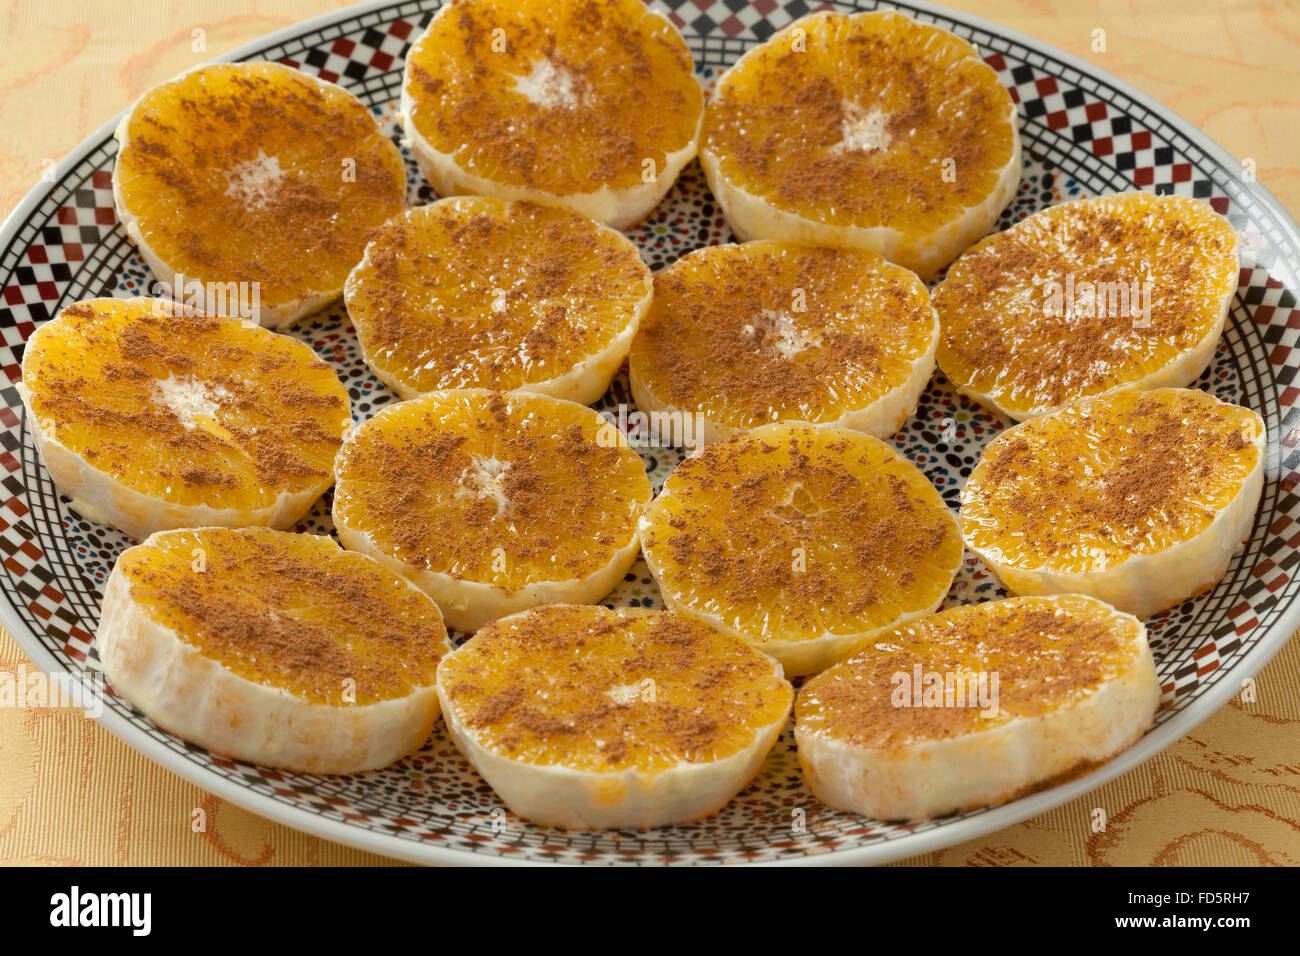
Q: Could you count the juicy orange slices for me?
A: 13